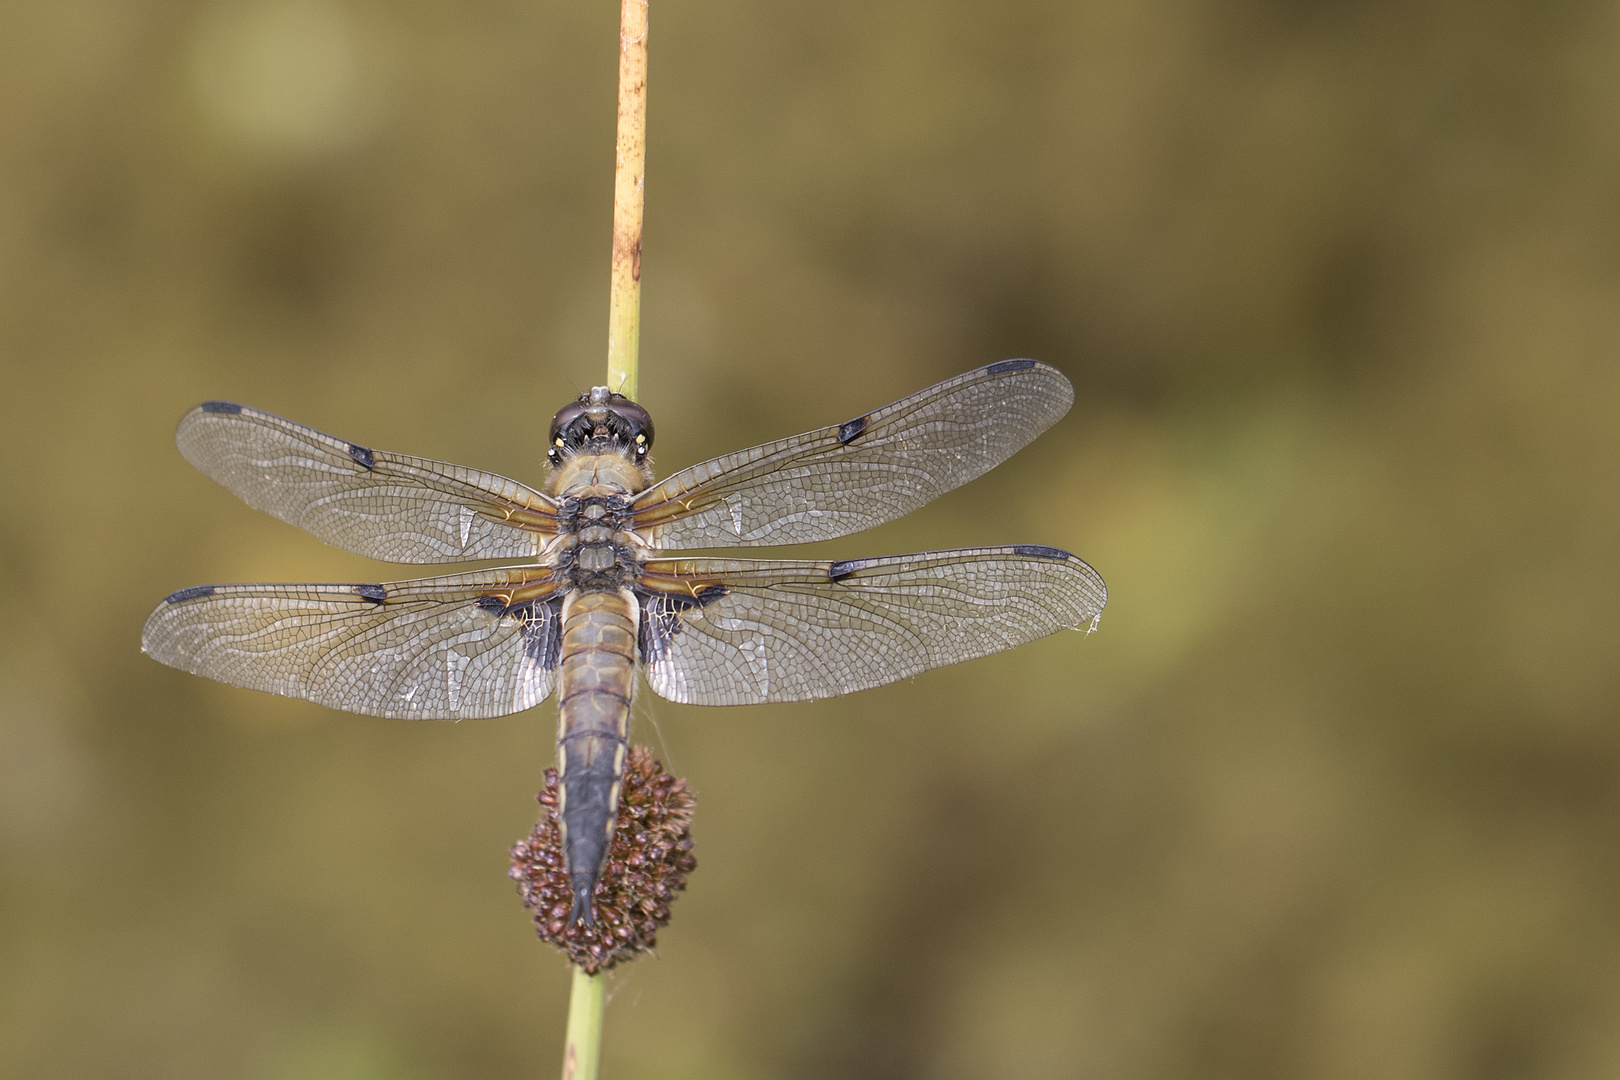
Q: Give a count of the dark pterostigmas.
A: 4